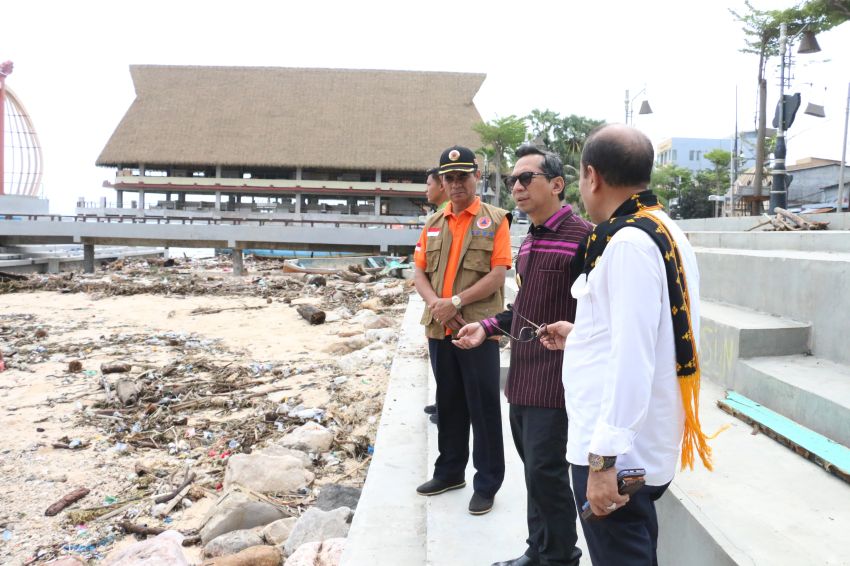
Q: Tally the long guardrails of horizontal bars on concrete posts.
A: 1